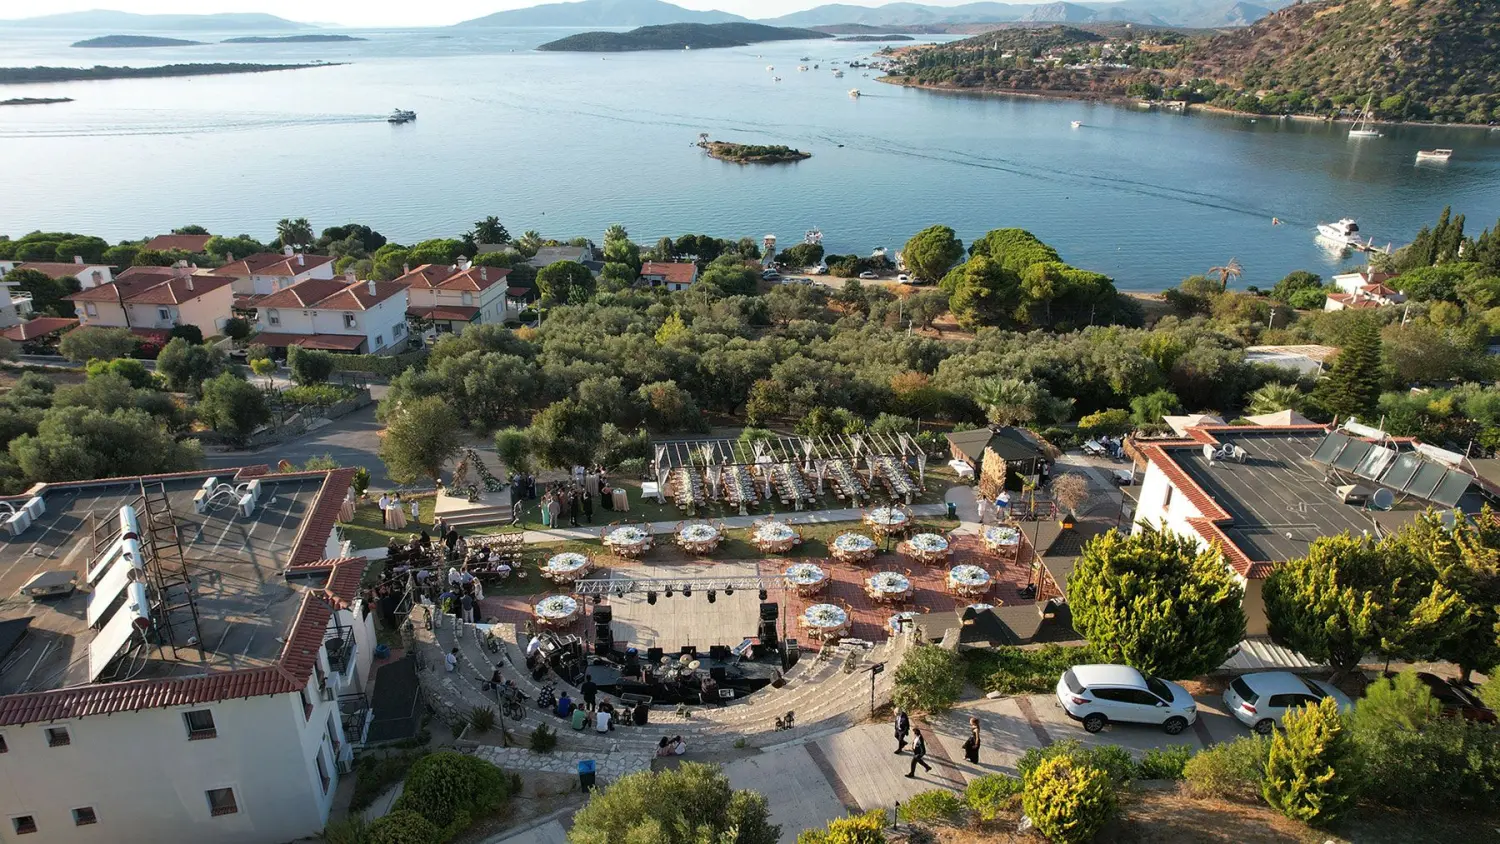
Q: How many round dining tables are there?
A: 15